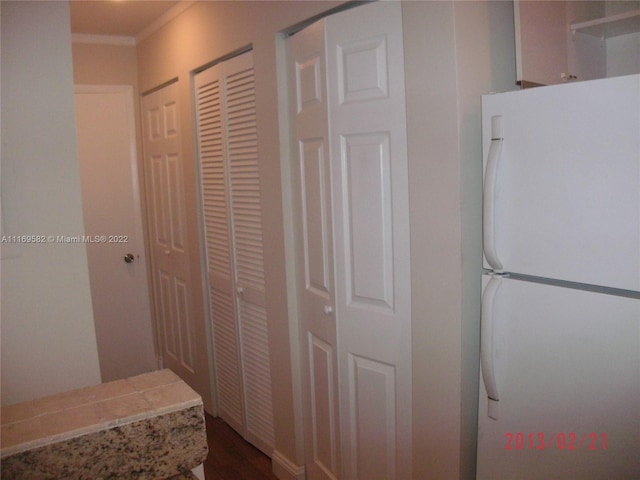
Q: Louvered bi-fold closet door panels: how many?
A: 2